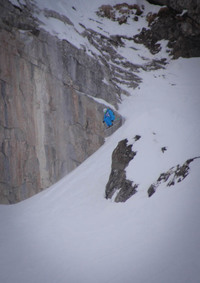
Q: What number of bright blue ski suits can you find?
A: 1